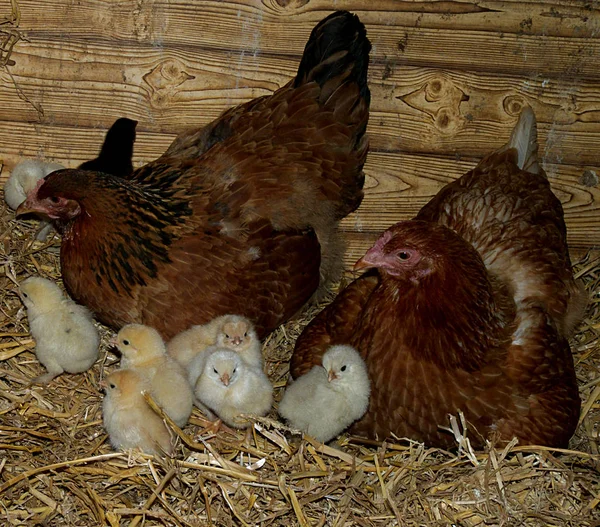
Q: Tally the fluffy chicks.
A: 7